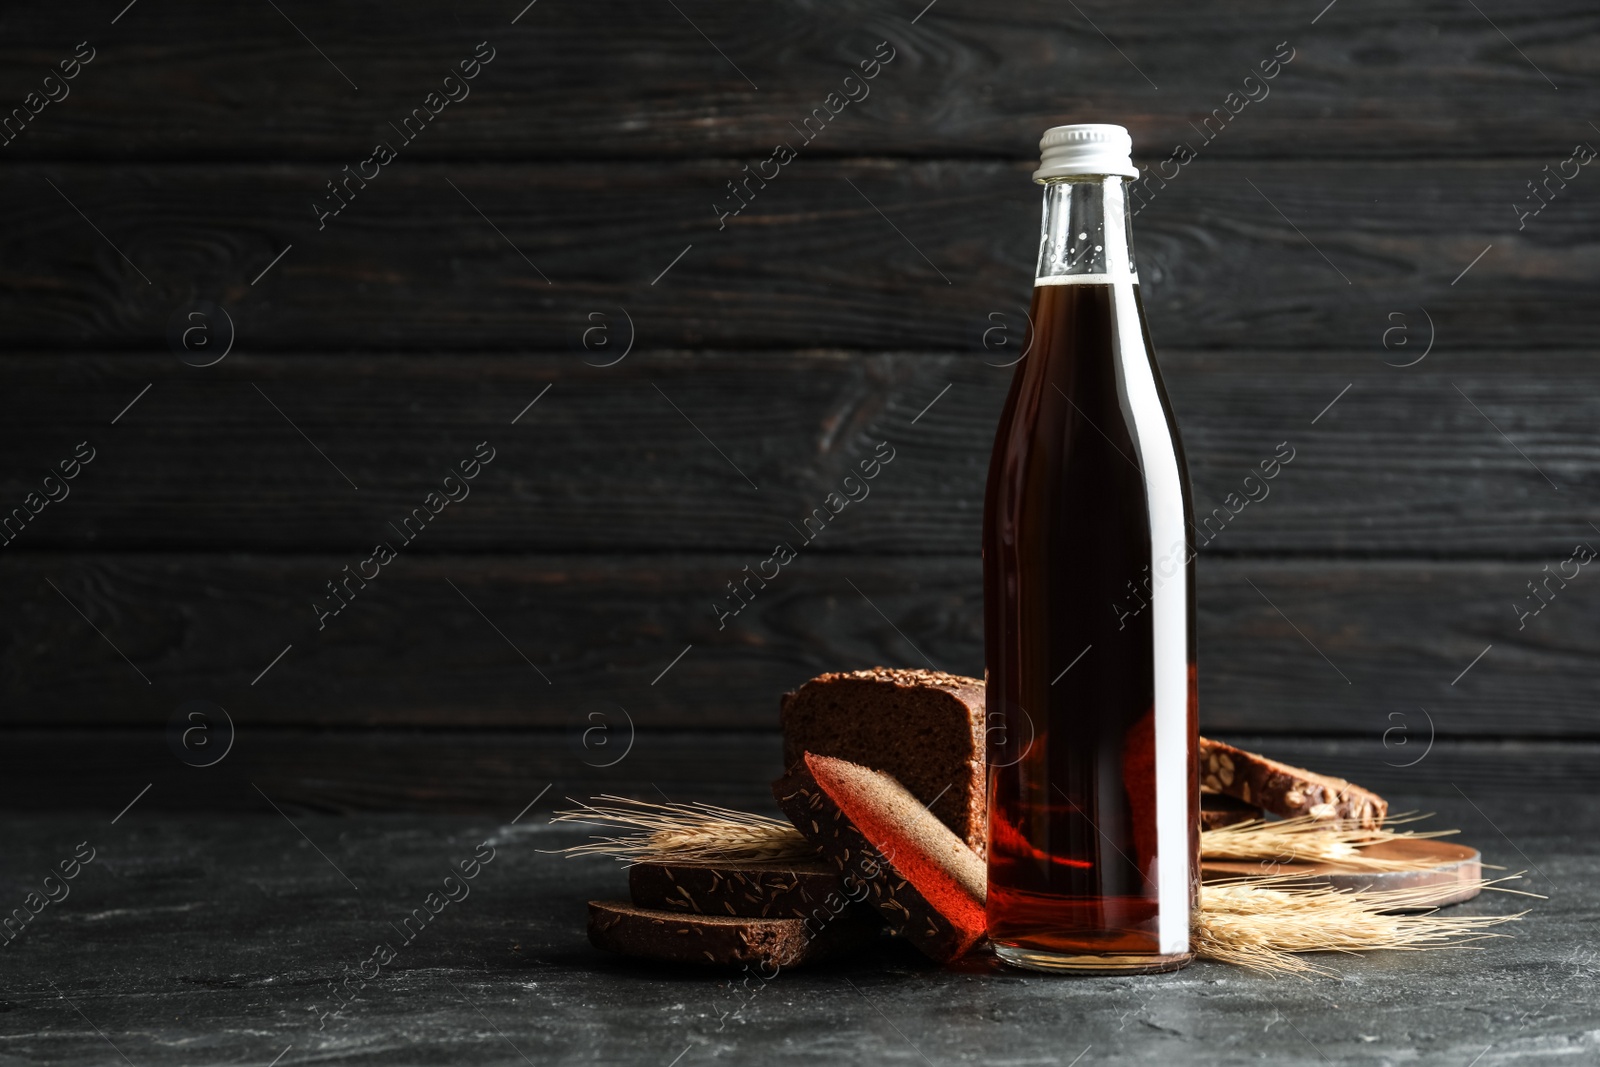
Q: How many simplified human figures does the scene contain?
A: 0